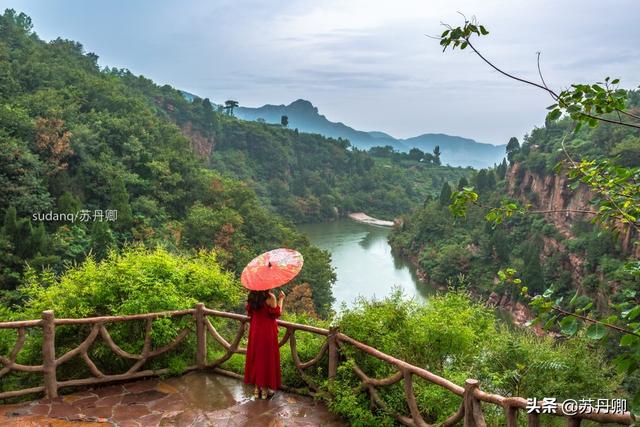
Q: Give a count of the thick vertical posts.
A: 4